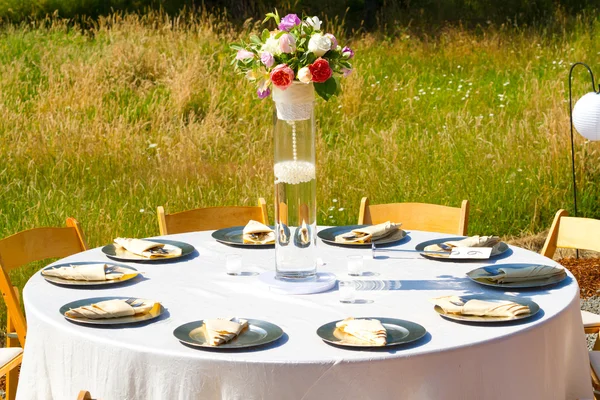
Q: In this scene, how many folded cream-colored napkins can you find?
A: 10